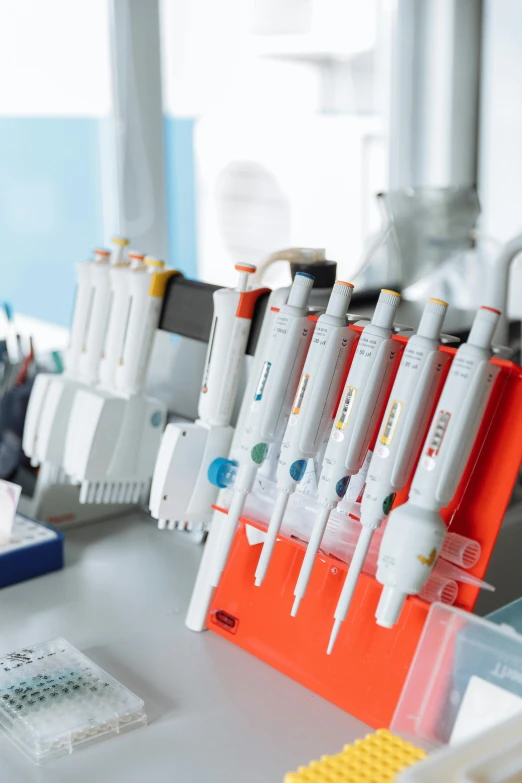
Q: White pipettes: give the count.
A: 10